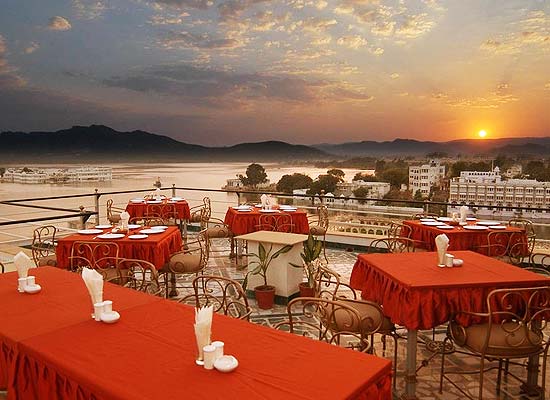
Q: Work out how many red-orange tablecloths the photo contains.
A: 6